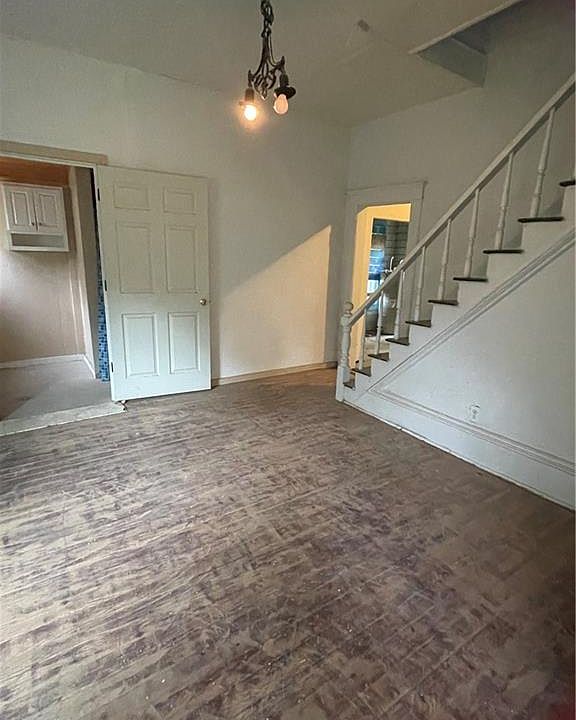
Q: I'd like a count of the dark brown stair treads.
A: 10